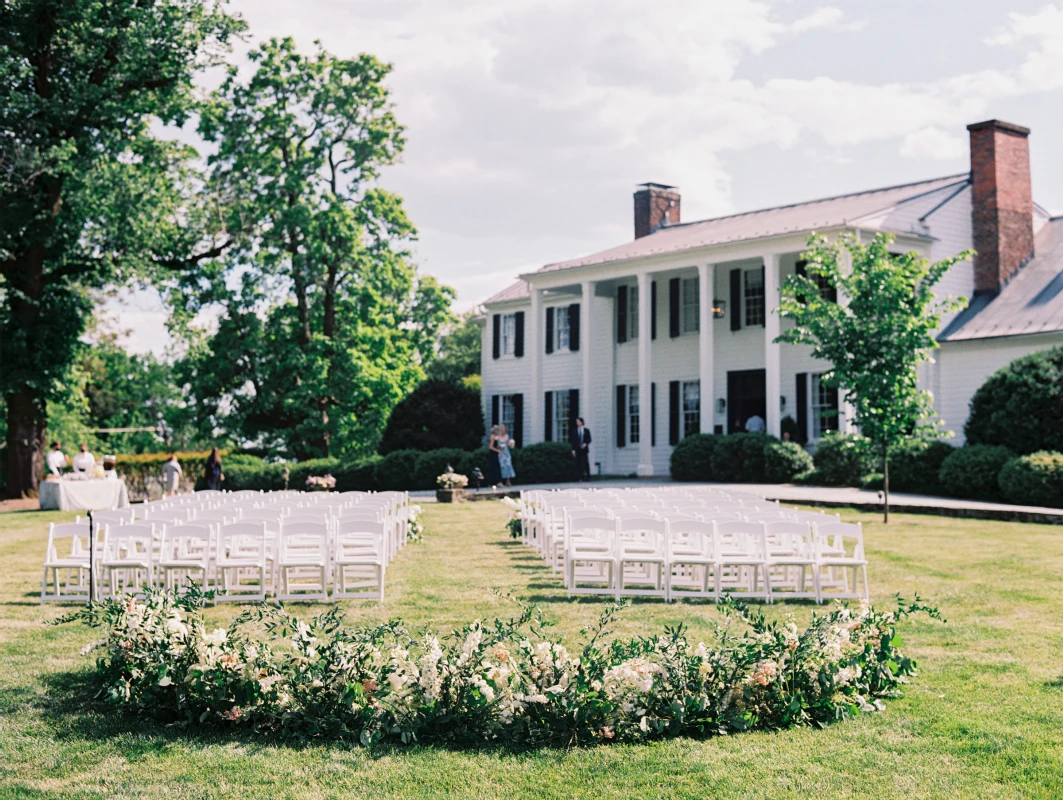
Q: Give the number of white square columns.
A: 6